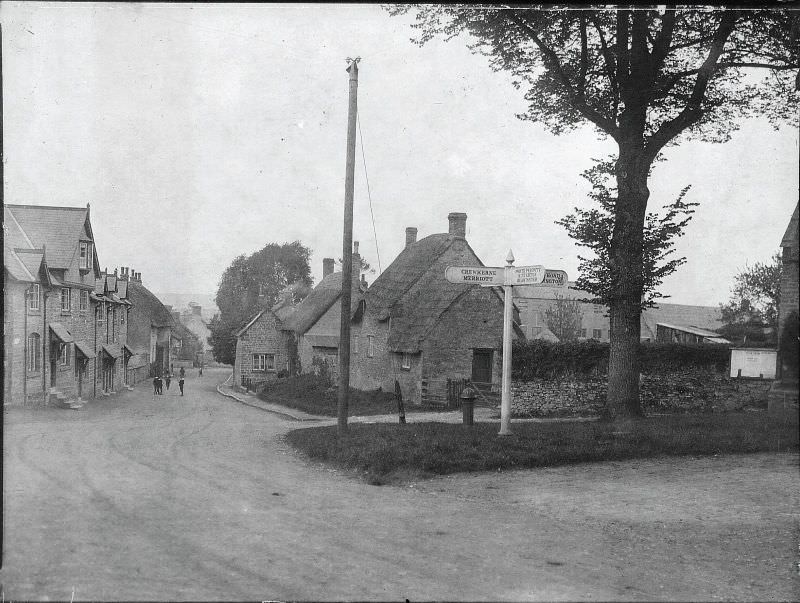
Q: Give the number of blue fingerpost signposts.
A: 0